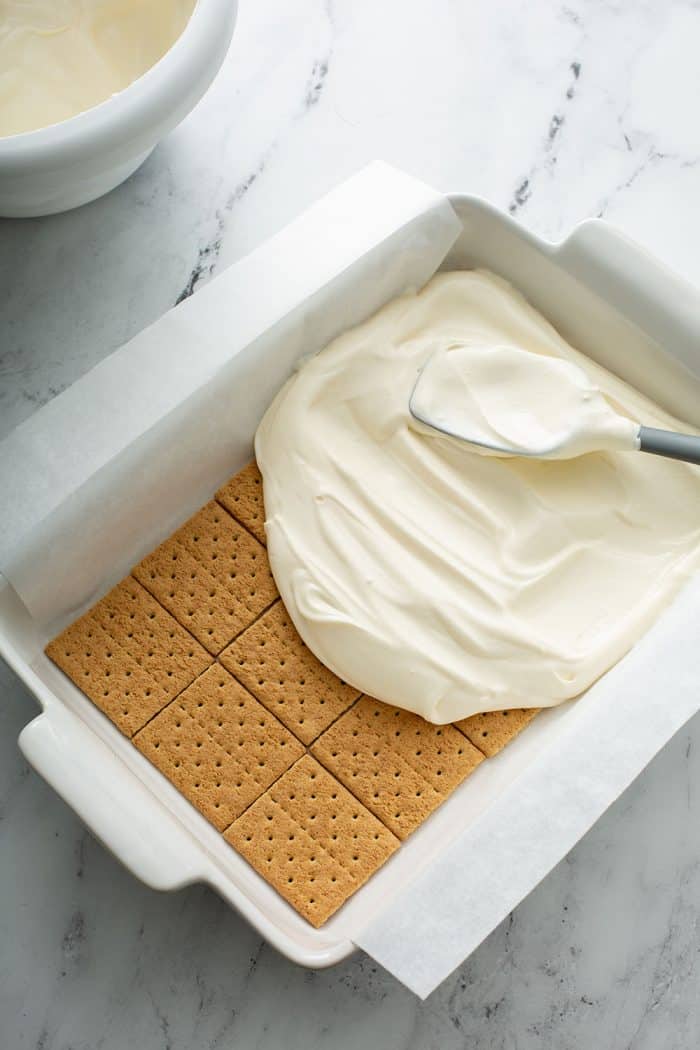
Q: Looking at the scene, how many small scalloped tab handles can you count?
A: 2